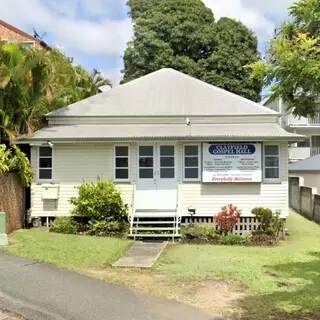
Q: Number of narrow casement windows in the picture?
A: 4